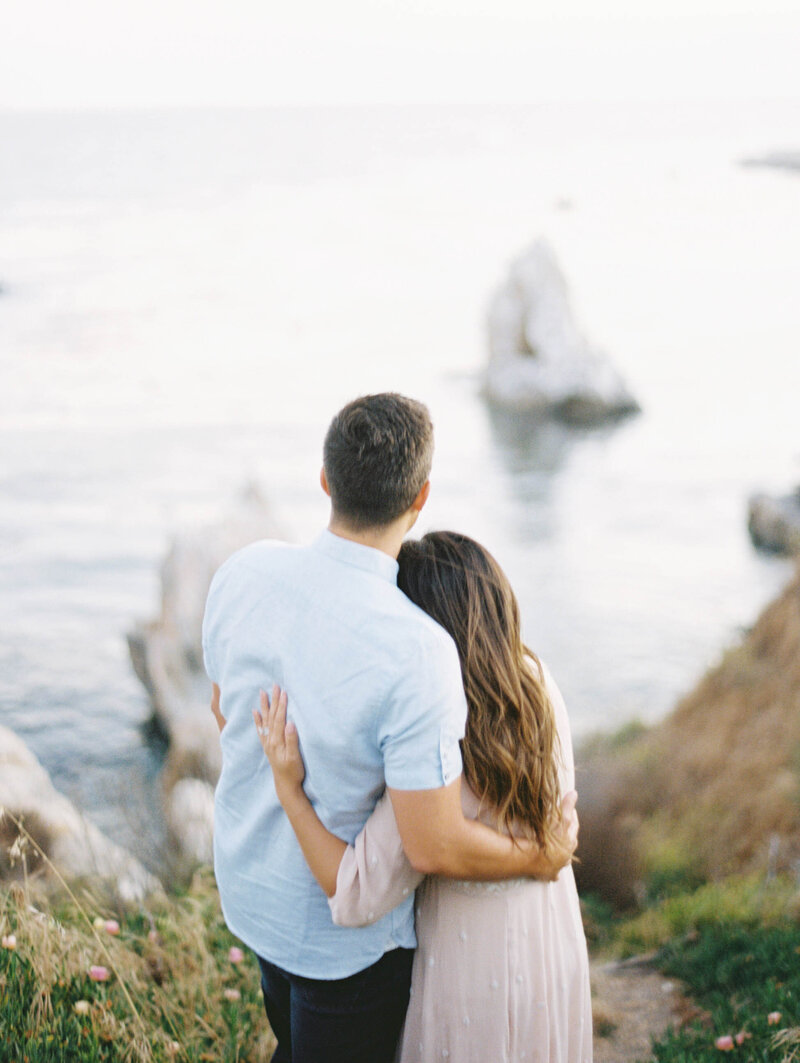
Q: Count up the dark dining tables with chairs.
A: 0